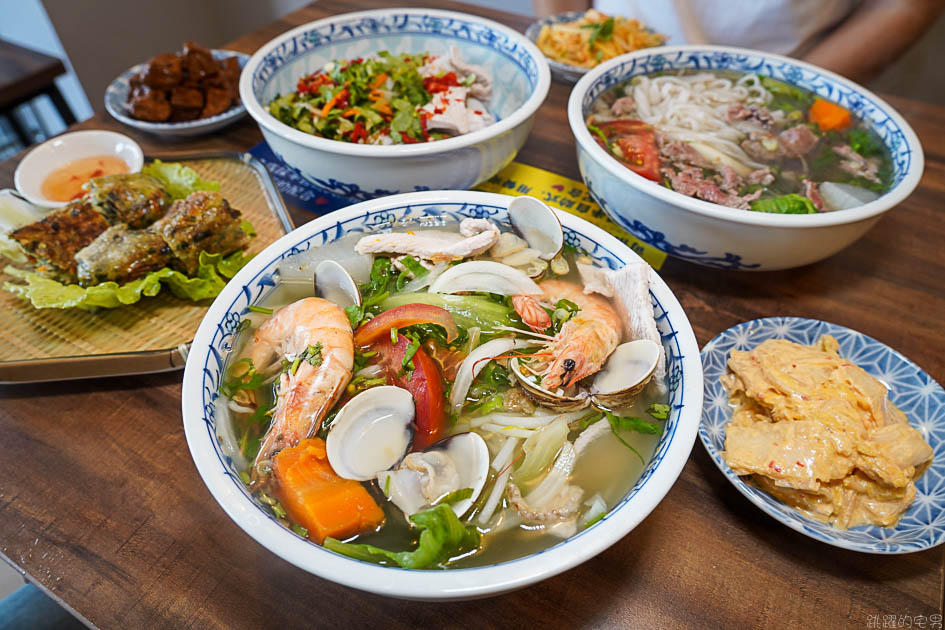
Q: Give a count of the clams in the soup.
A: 4